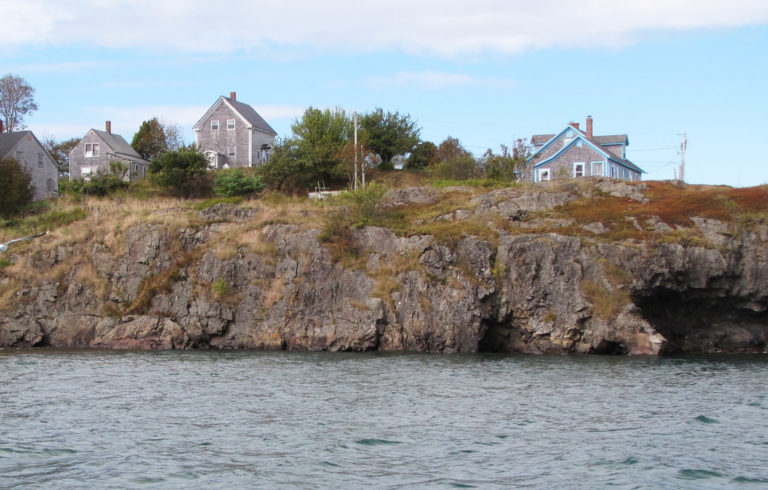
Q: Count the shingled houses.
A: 4